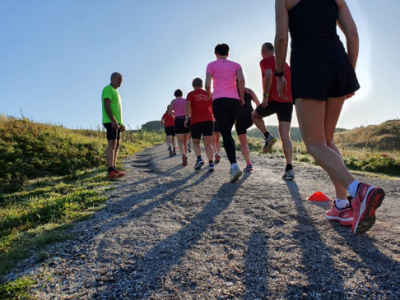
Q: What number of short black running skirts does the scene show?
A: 1